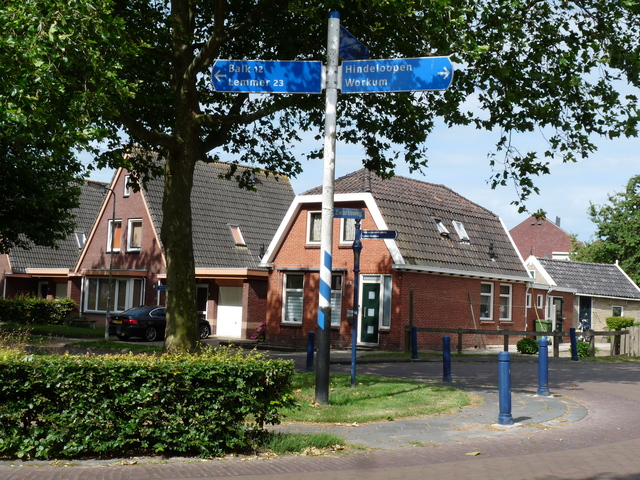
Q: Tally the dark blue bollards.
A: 6